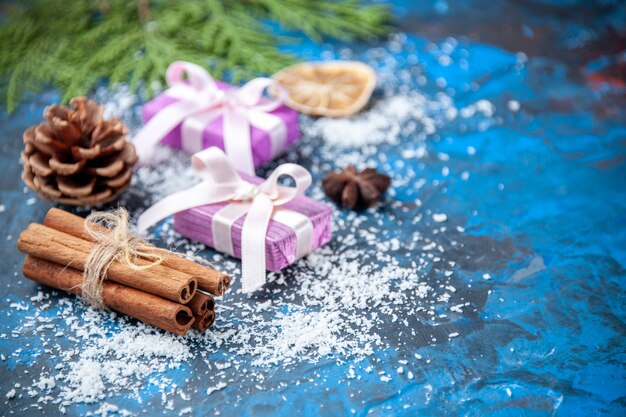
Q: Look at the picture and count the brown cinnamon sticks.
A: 5